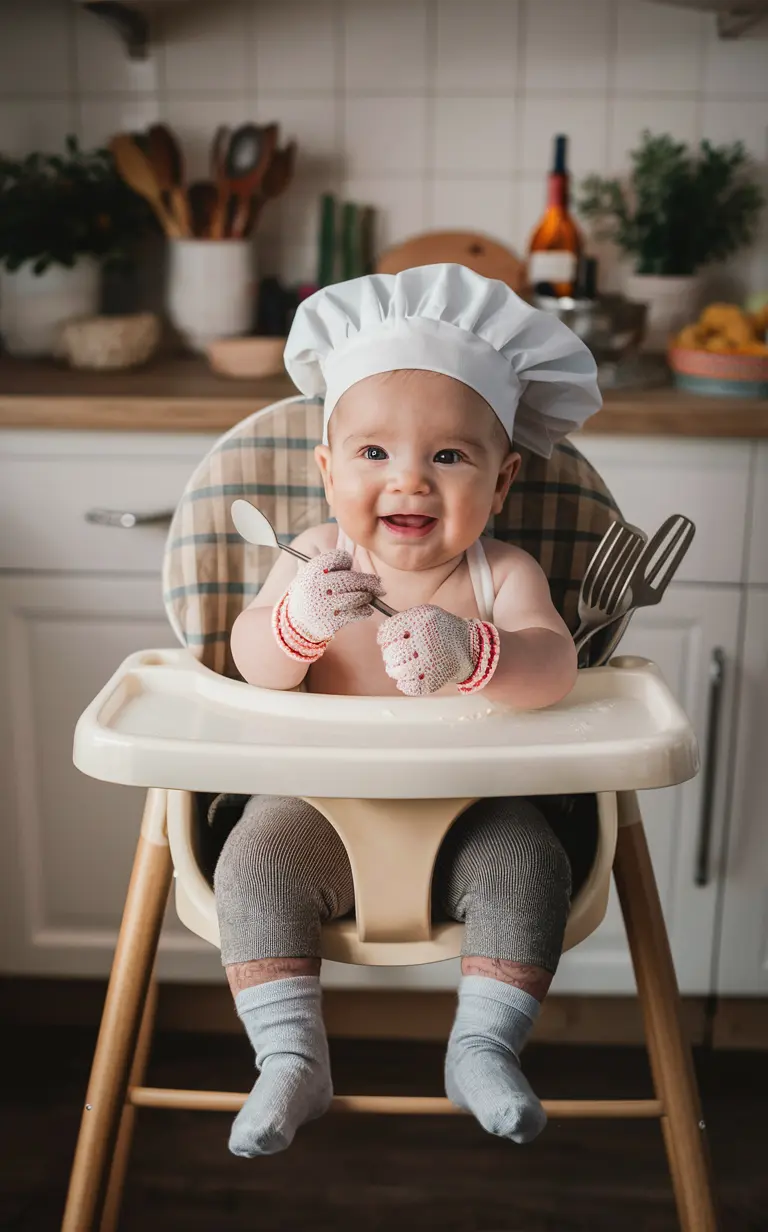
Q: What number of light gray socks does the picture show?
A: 2